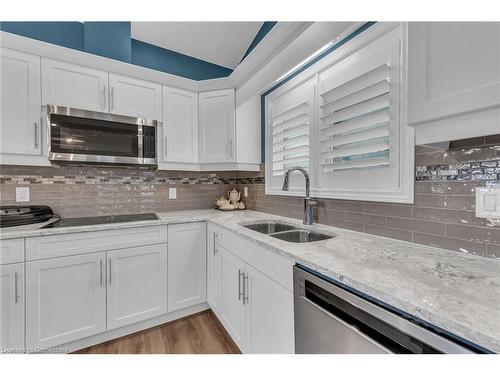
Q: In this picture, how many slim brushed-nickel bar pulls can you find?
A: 11